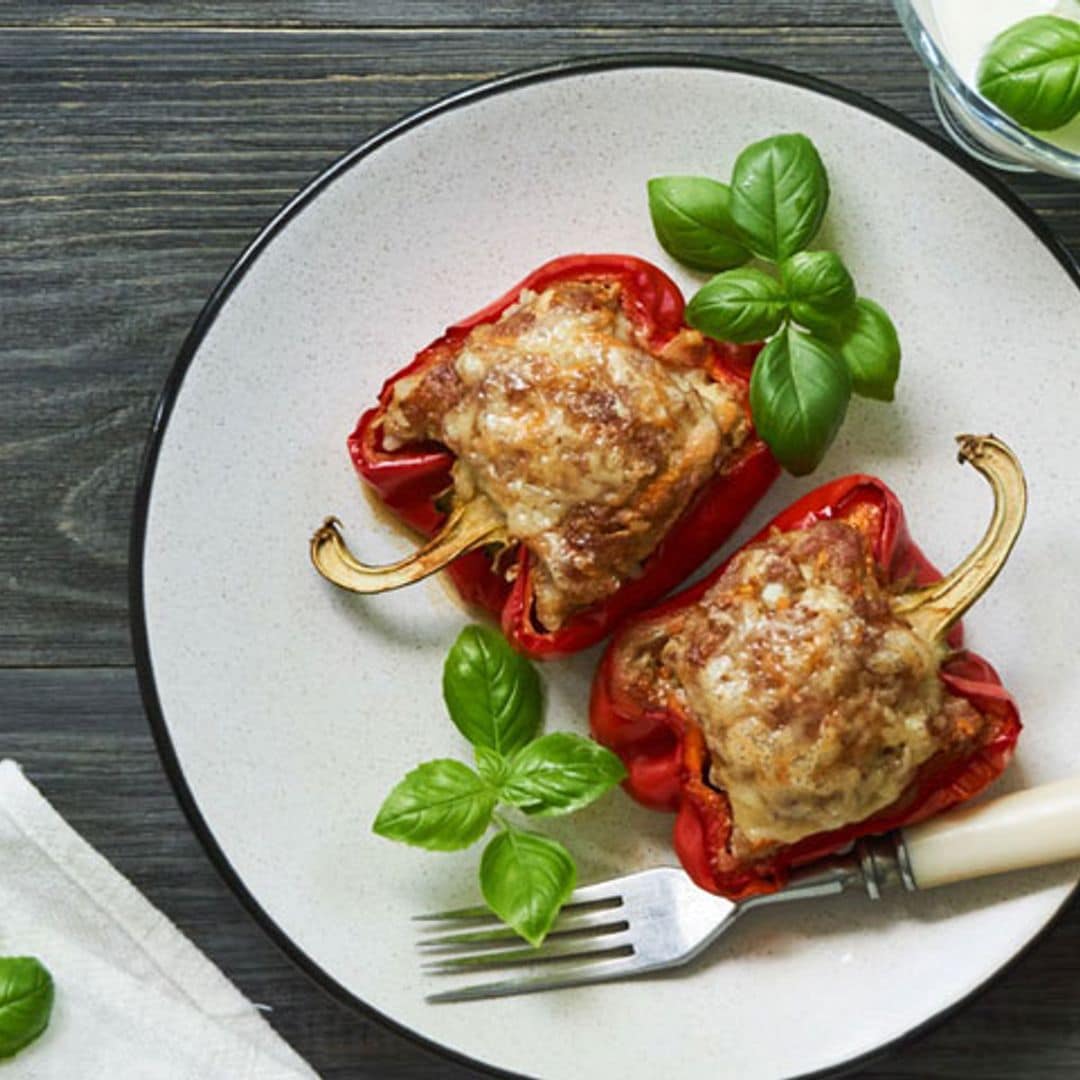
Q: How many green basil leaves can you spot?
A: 12